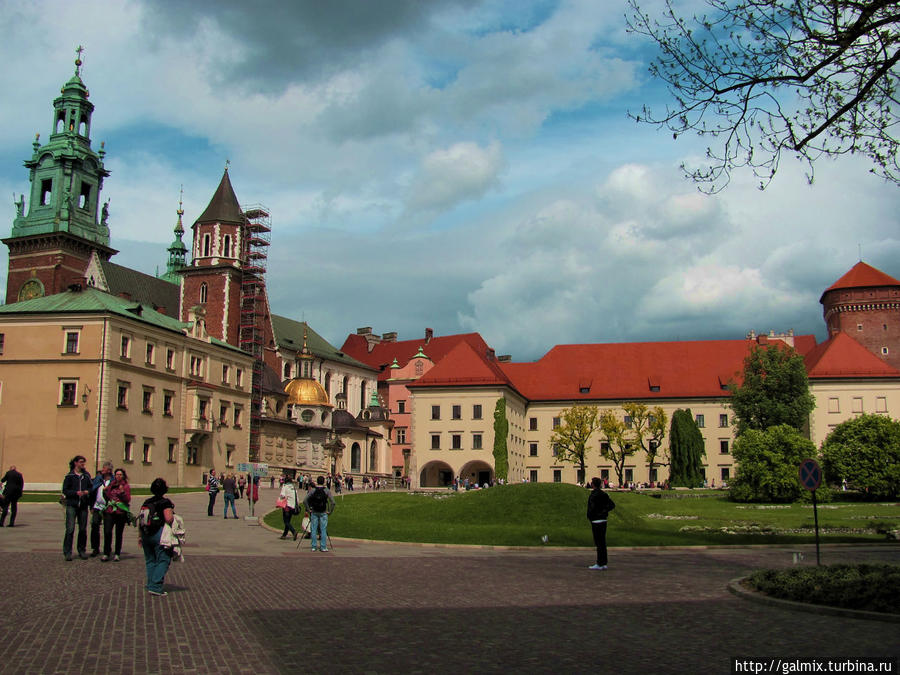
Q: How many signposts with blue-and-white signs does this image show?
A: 1